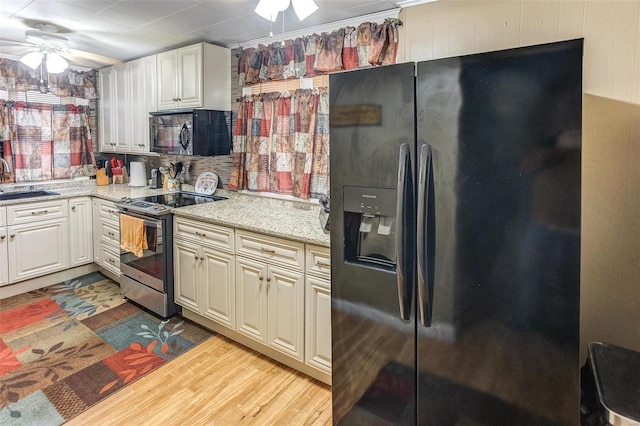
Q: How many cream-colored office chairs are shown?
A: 0